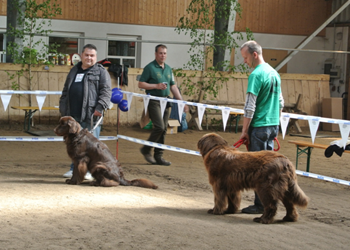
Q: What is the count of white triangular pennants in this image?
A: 11